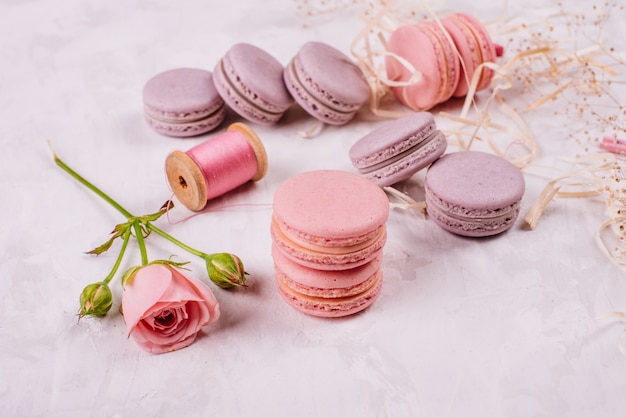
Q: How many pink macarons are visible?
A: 4